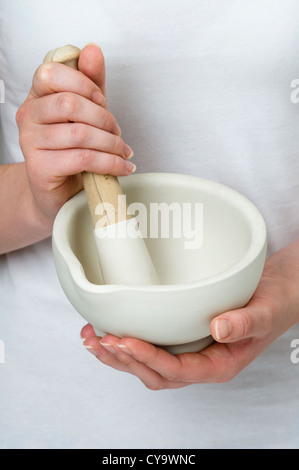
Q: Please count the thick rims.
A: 1